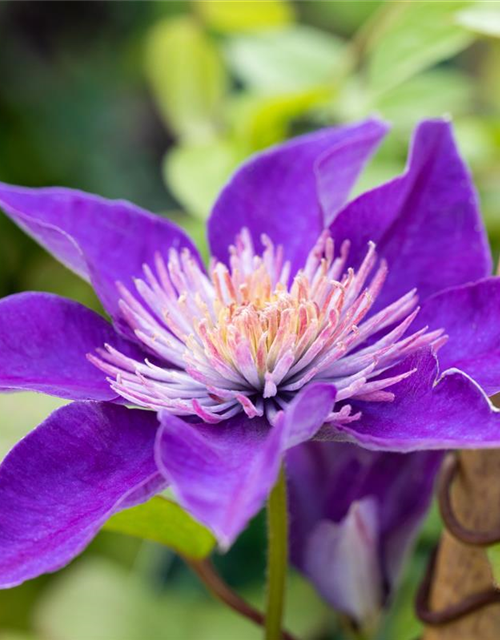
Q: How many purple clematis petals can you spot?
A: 8